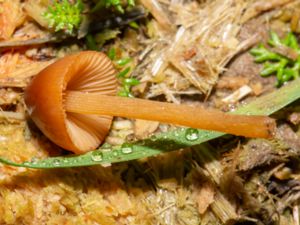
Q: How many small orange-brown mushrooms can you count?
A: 1